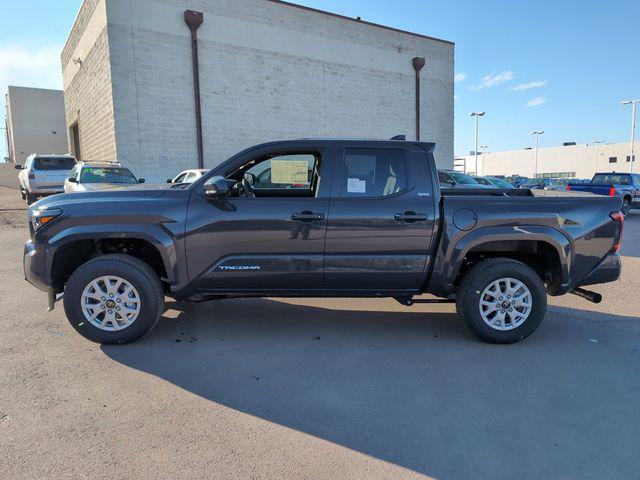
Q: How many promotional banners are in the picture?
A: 0